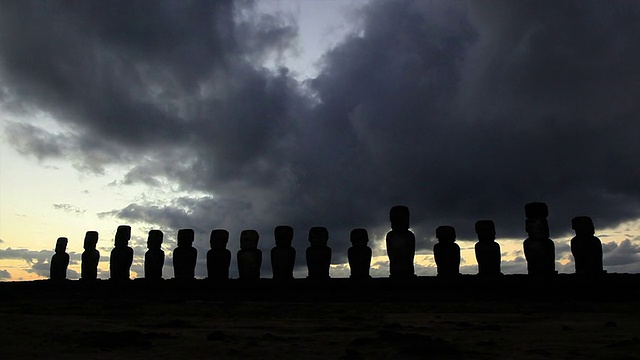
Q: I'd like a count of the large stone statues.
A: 15